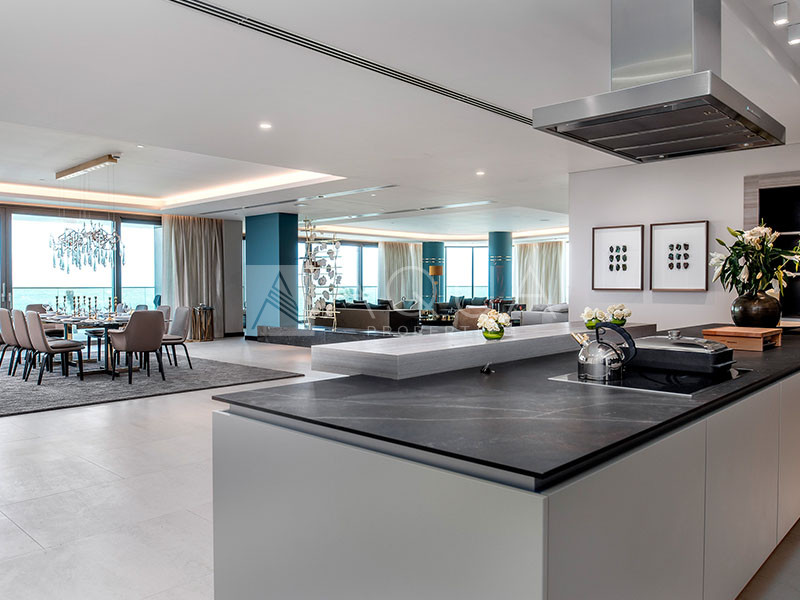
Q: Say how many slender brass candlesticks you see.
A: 9